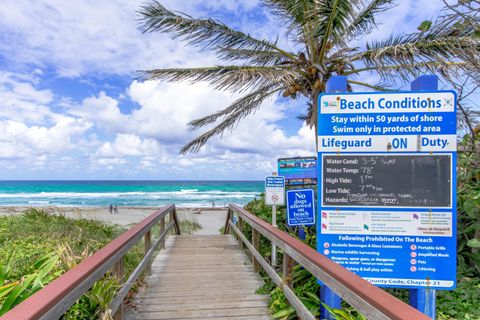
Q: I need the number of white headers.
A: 2